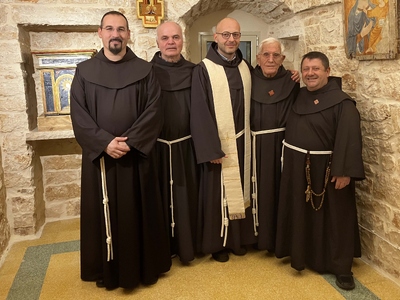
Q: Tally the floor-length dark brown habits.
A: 5